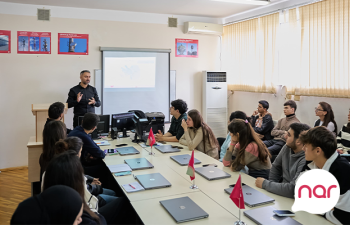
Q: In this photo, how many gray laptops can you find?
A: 9